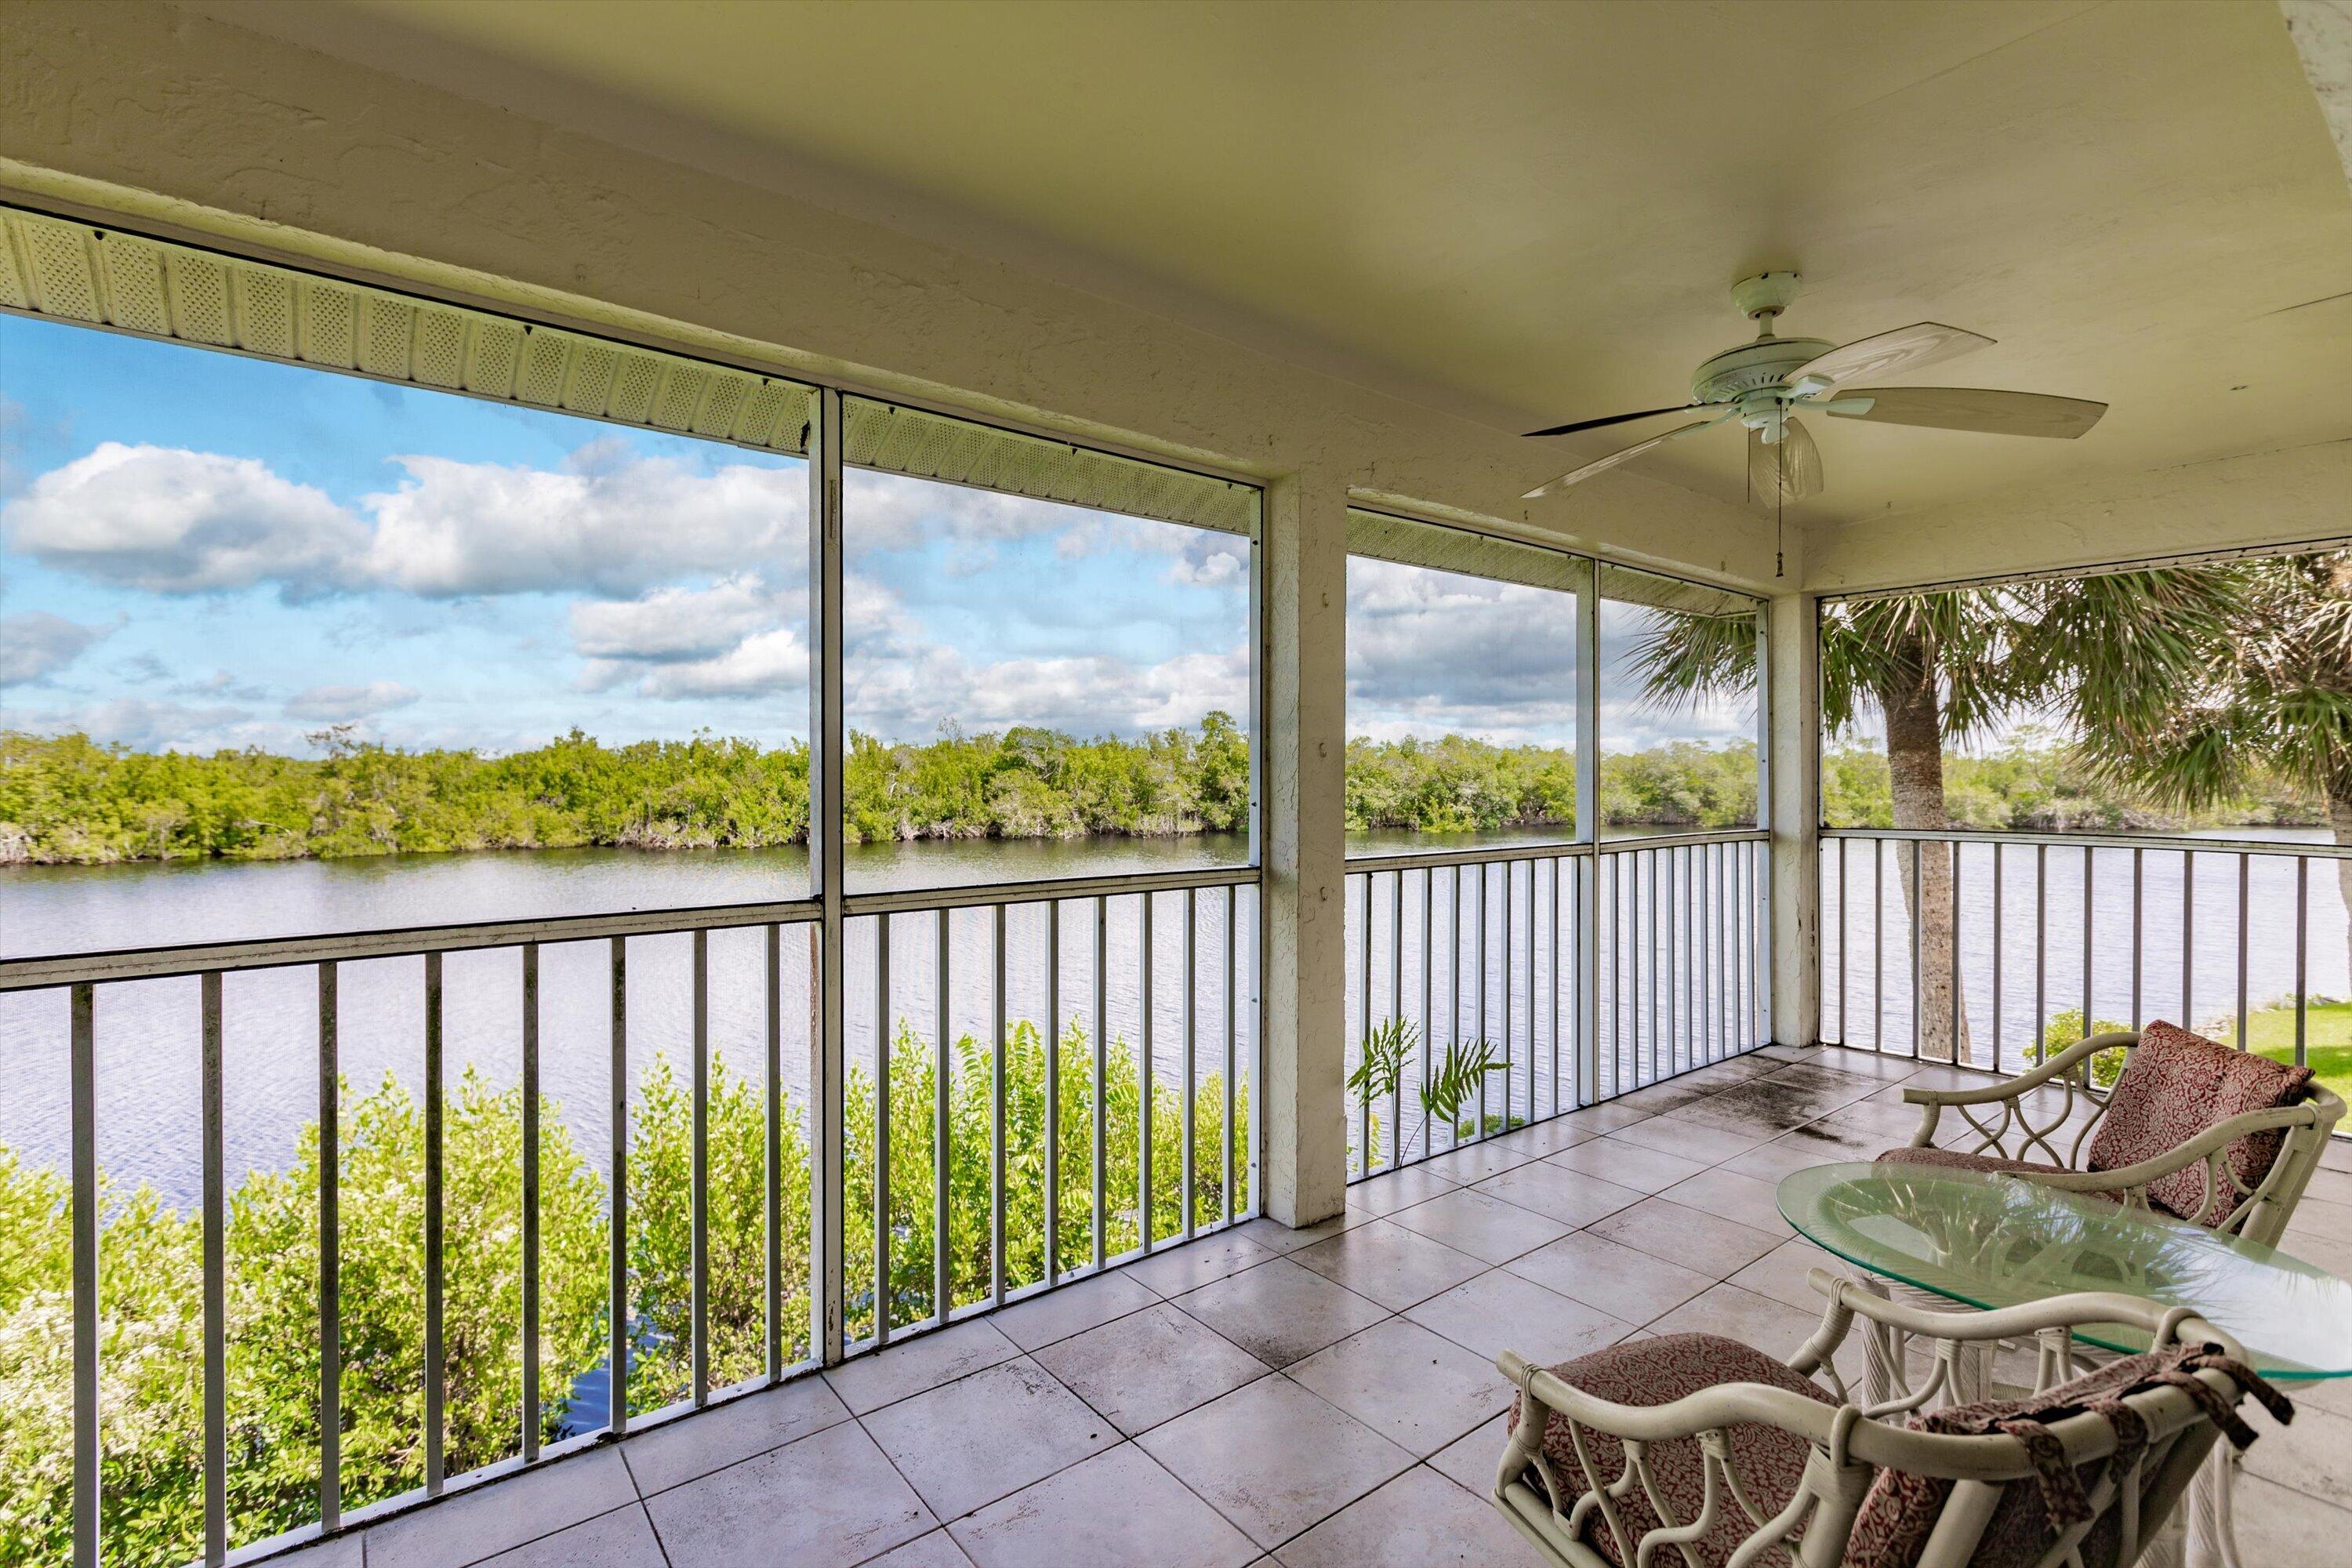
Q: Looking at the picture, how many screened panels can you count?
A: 5